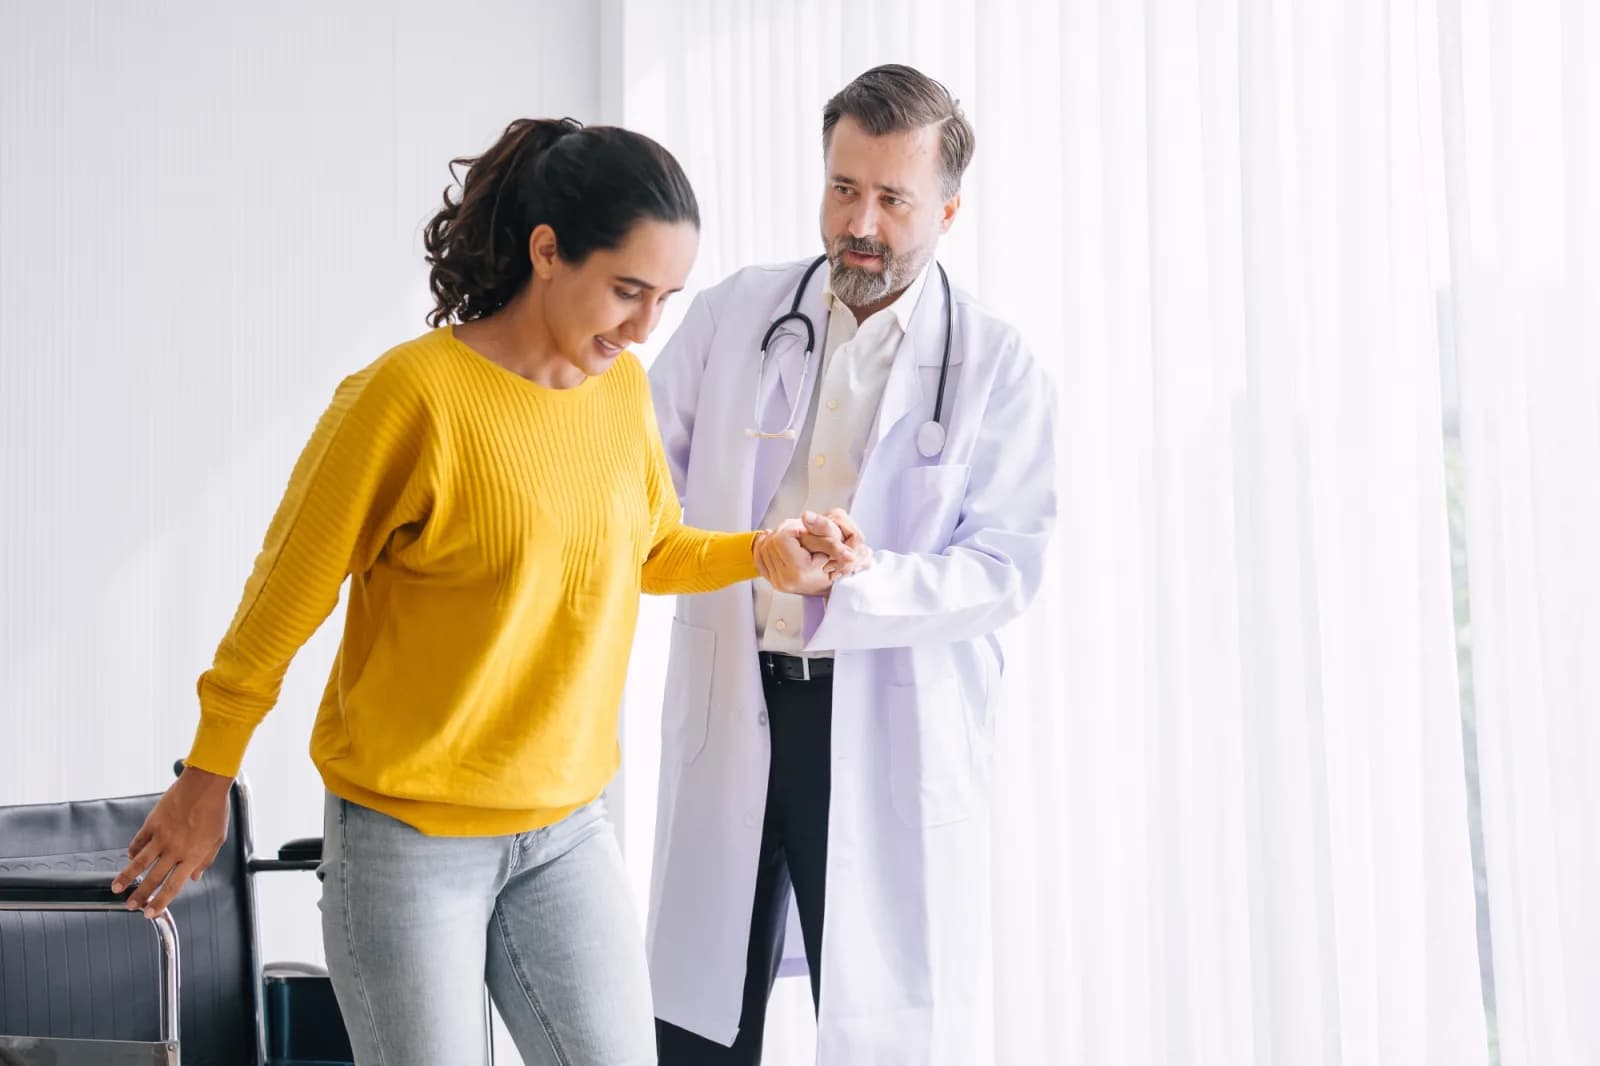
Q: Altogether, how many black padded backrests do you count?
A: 1